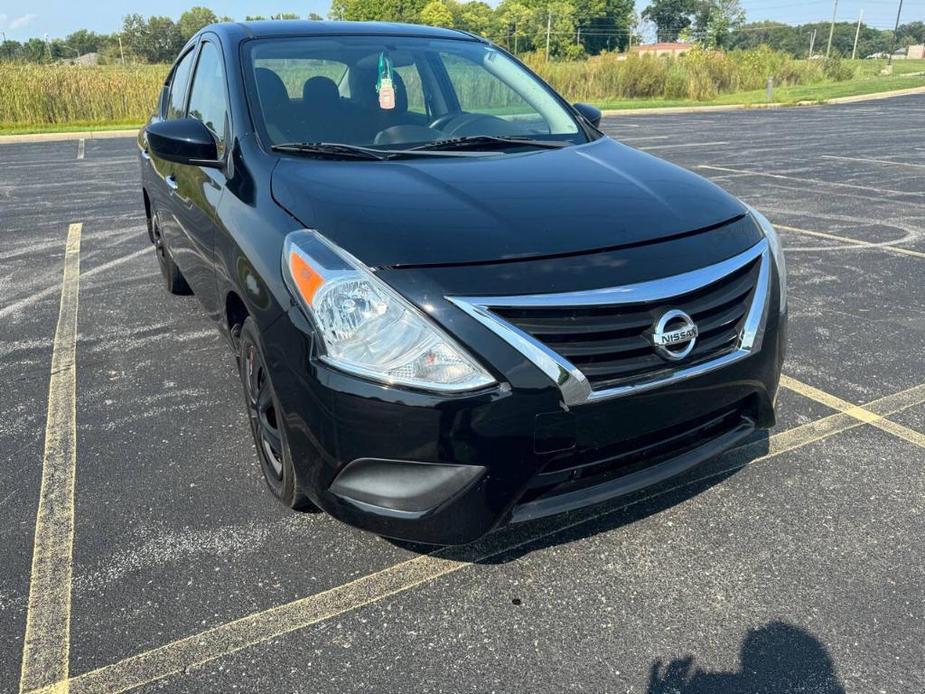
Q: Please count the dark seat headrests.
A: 3